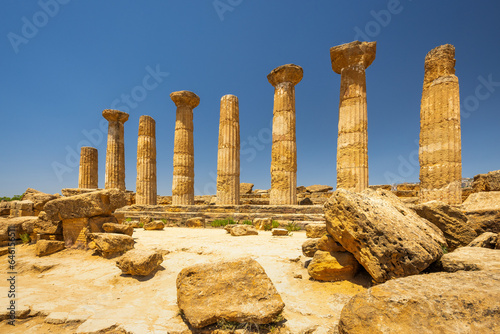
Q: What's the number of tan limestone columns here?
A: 8